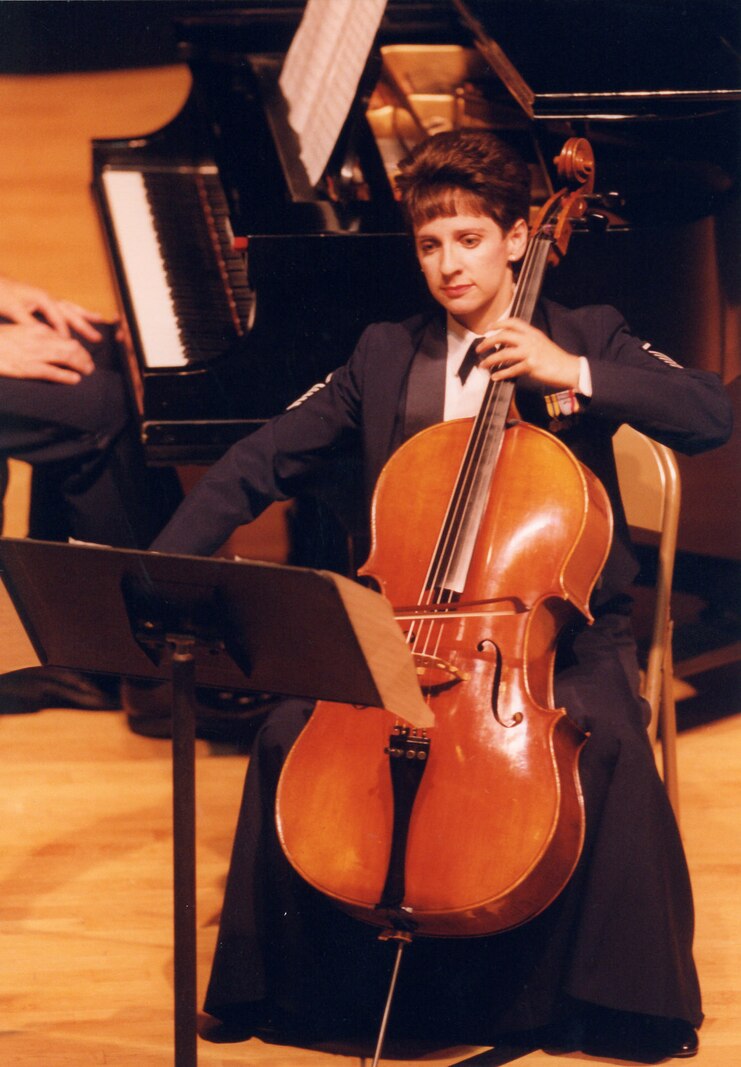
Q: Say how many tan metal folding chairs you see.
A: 1